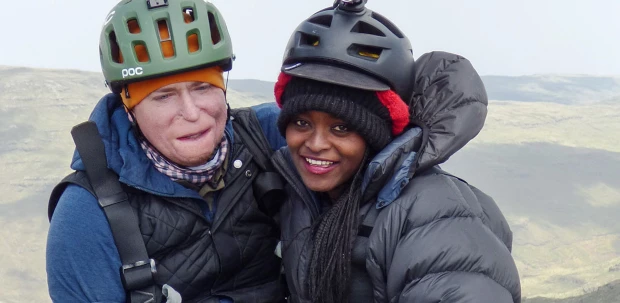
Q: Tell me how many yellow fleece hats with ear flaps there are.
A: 0